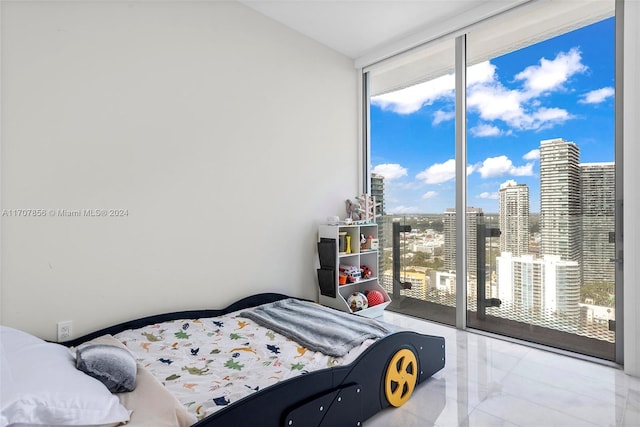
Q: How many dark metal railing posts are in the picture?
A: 2